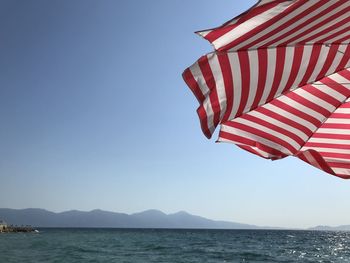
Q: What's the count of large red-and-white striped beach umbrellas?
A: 1